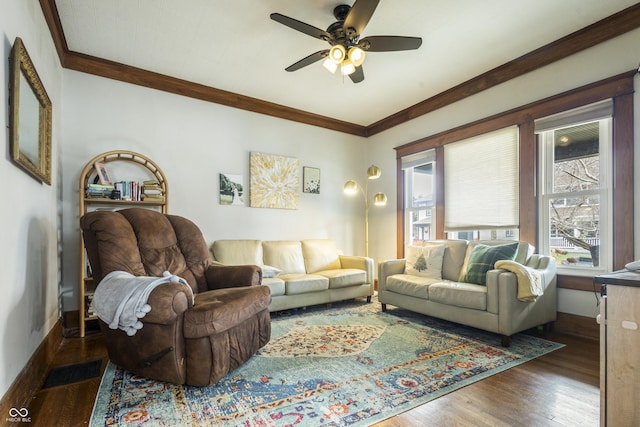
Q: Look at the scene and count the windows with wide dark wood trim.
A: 3